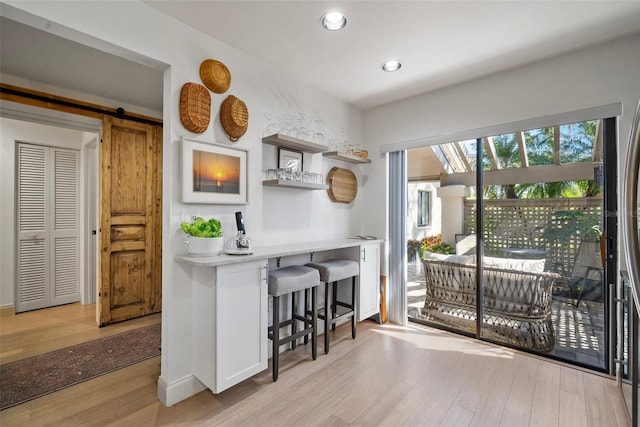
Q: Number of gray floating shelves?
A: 3